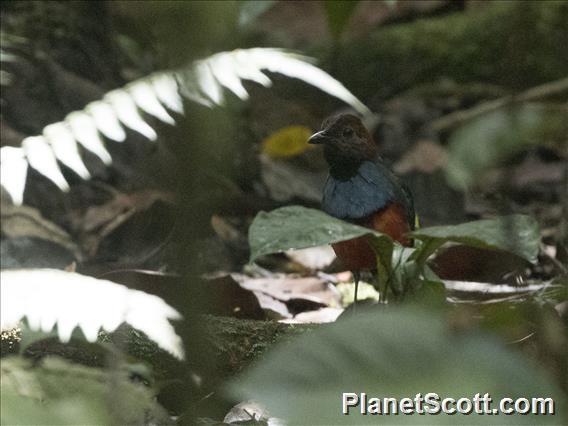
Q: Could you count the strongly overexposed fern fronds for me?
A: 2